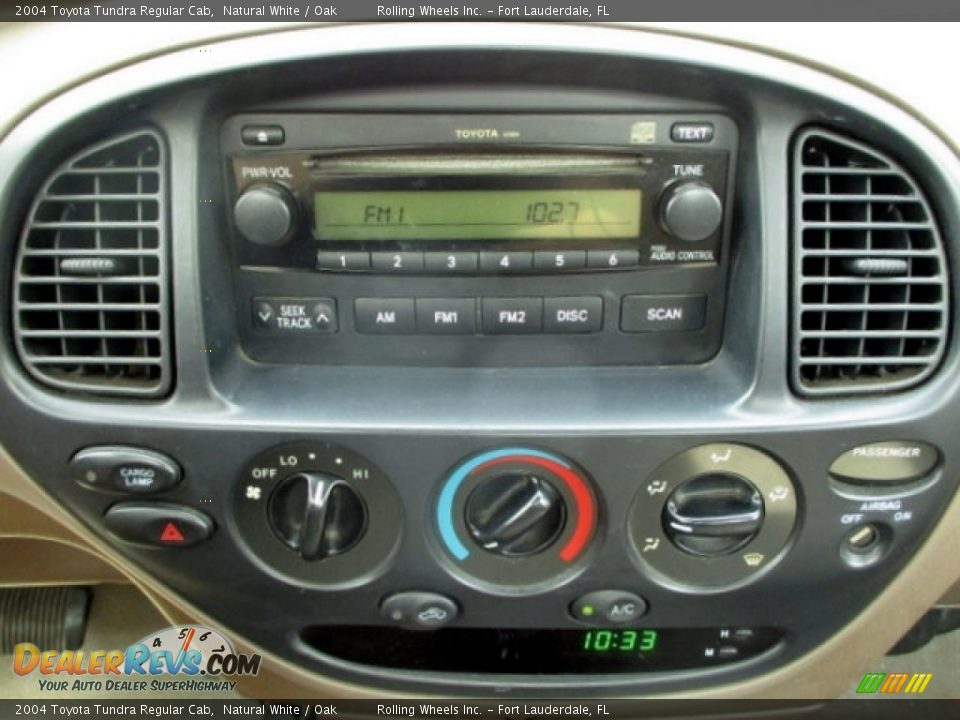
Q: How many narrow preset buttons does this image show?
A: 6